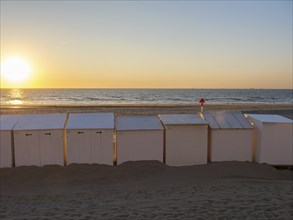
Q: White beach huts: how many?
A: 7